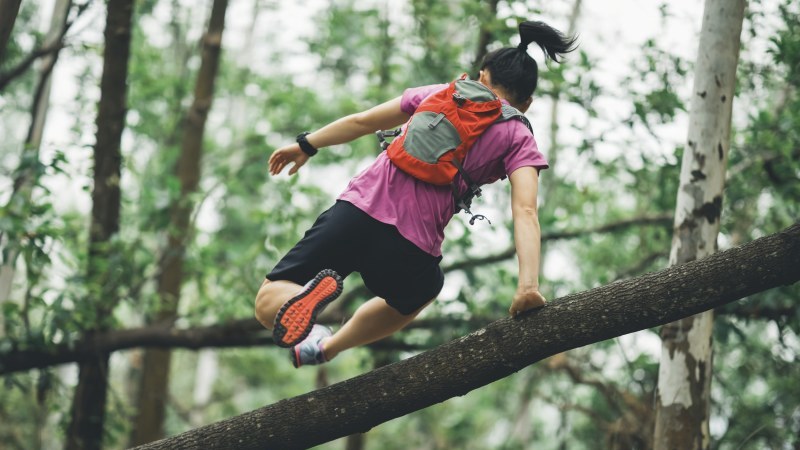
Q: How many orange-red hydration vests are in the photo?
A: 1